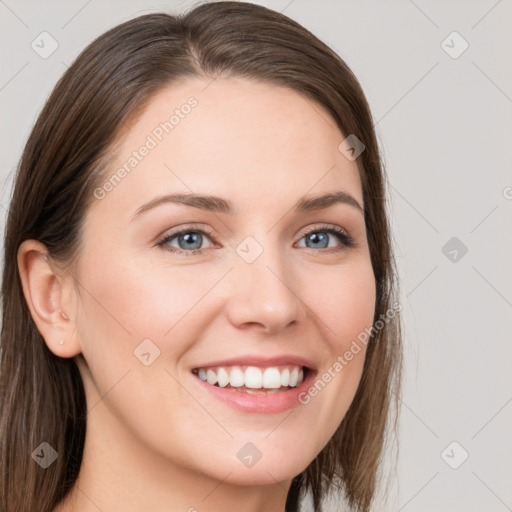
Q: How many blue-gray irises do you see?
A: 2